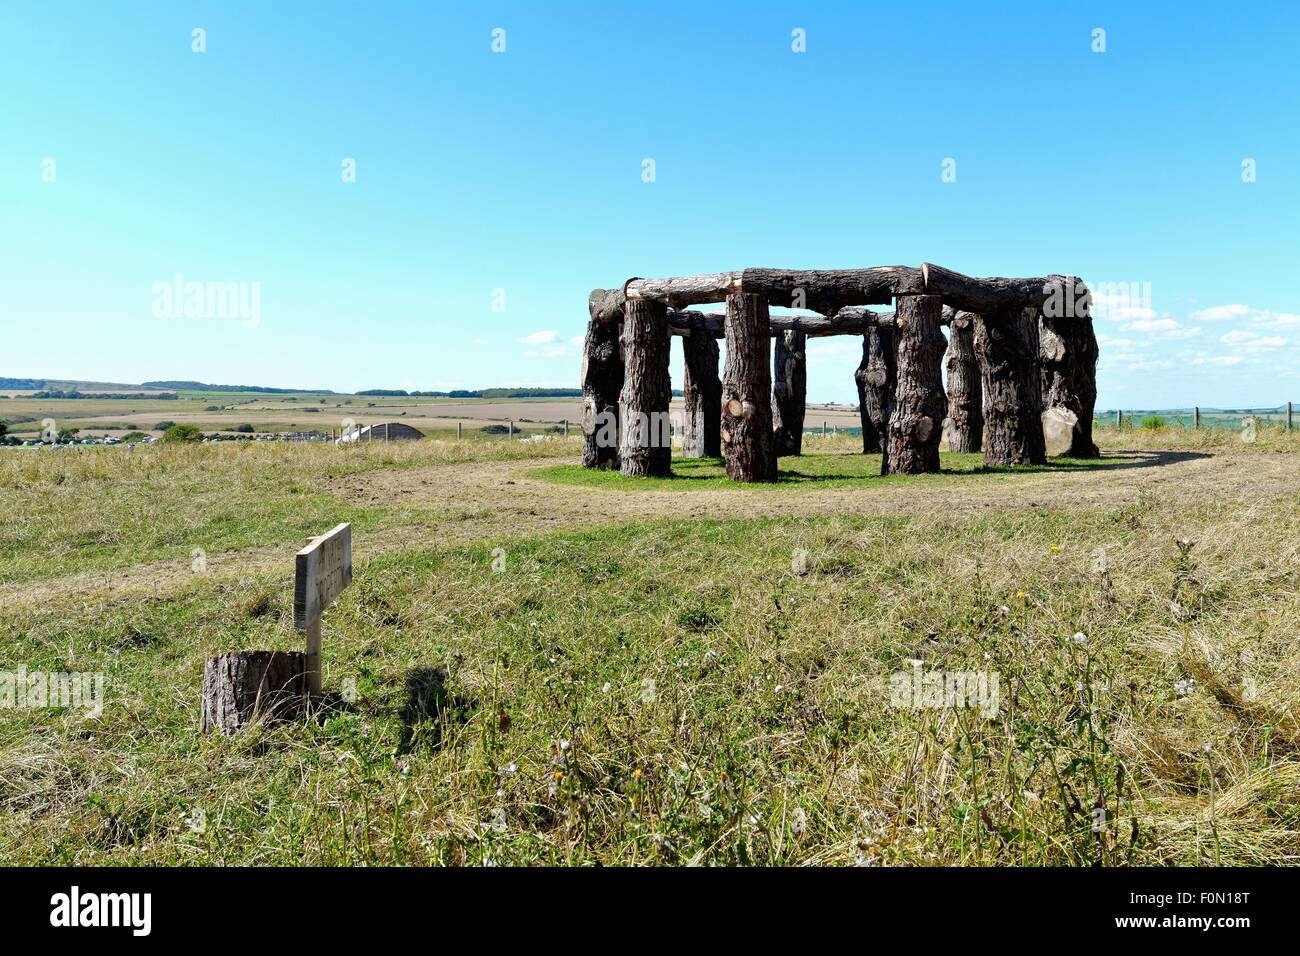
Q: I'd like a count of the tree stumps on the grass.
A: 1